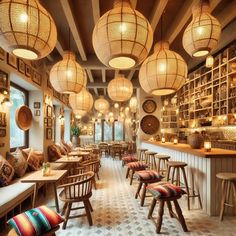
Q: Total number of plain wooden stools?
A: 5